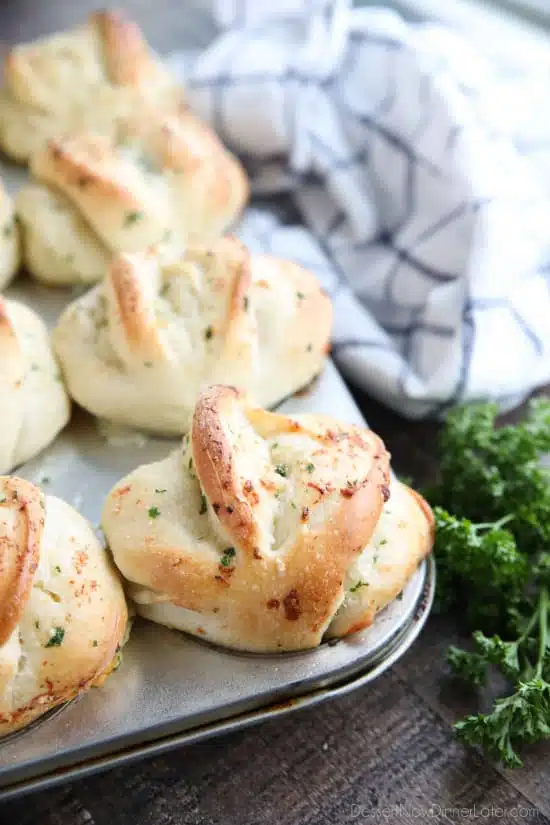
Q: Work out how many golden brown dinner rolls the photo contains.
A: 7